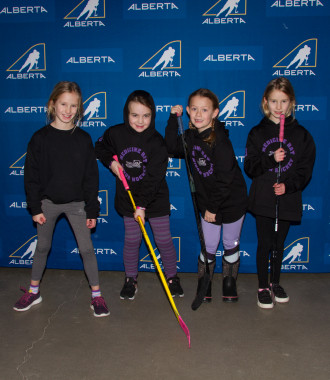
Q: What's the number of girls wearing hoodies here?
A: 3